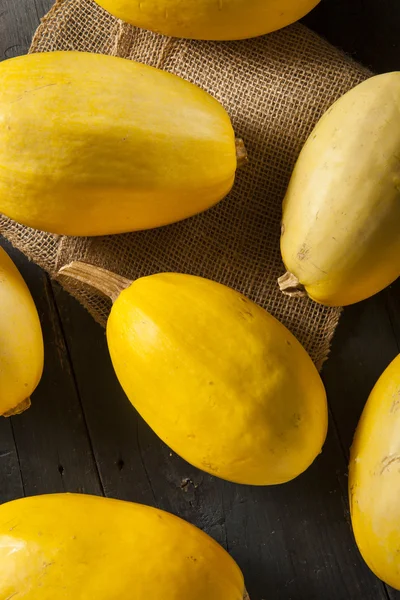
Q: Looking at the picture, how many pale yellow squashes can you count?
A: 1